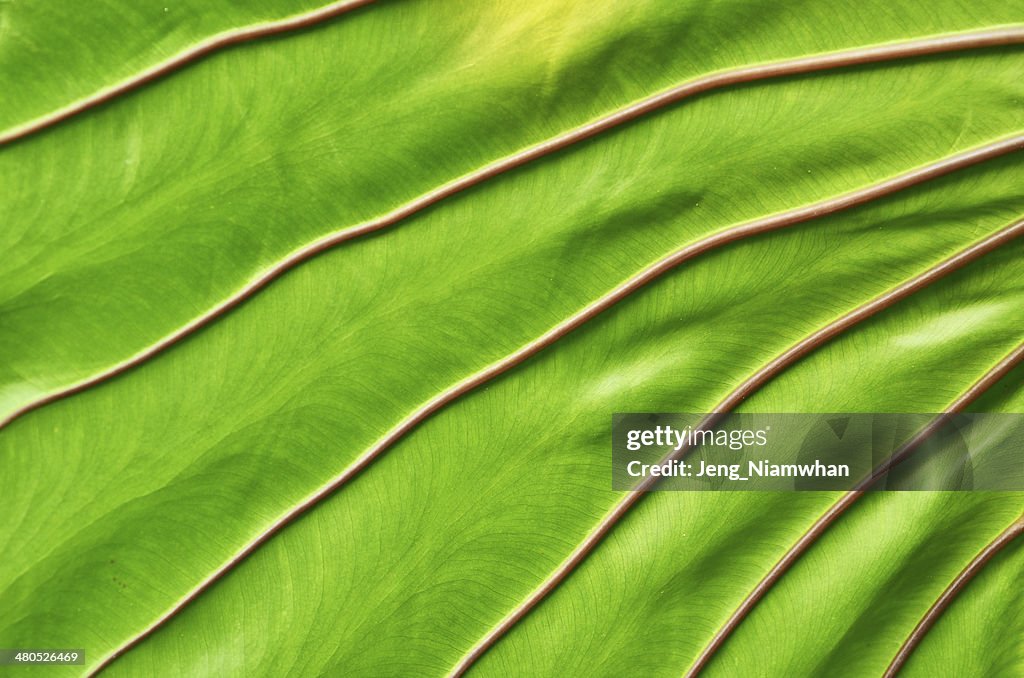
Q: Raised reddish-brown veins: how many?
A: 6